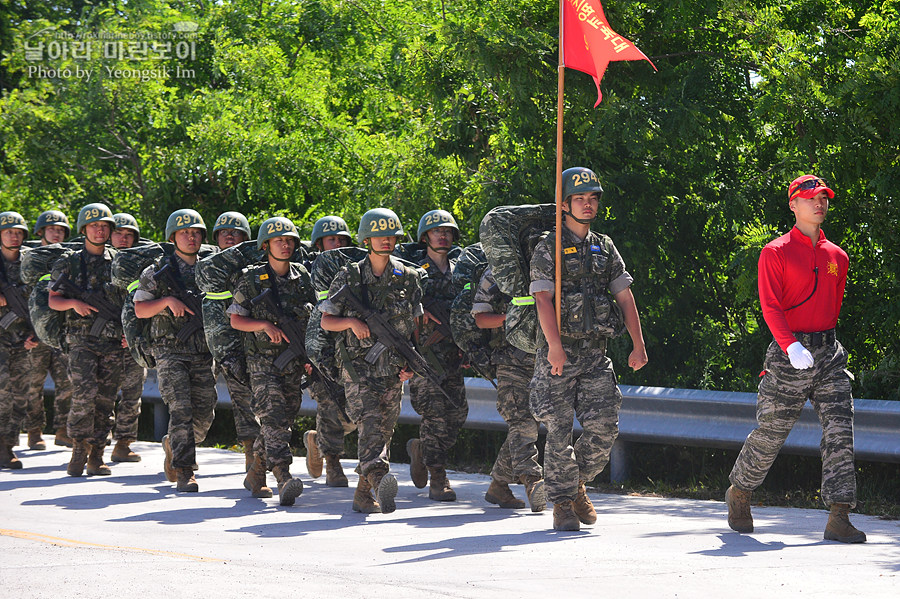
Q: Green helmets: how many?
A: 11